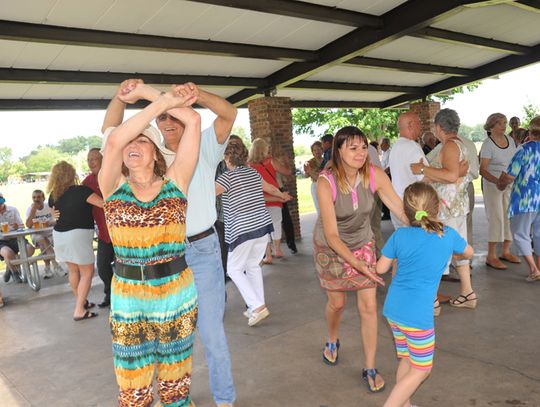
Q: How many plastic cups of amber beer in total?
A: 3